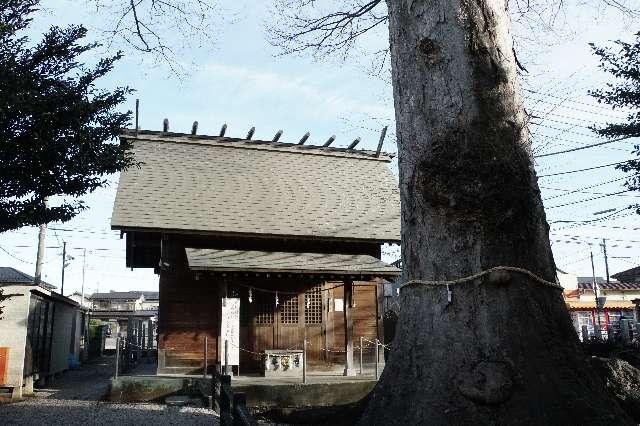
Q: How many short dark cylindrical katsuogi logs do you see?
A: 8